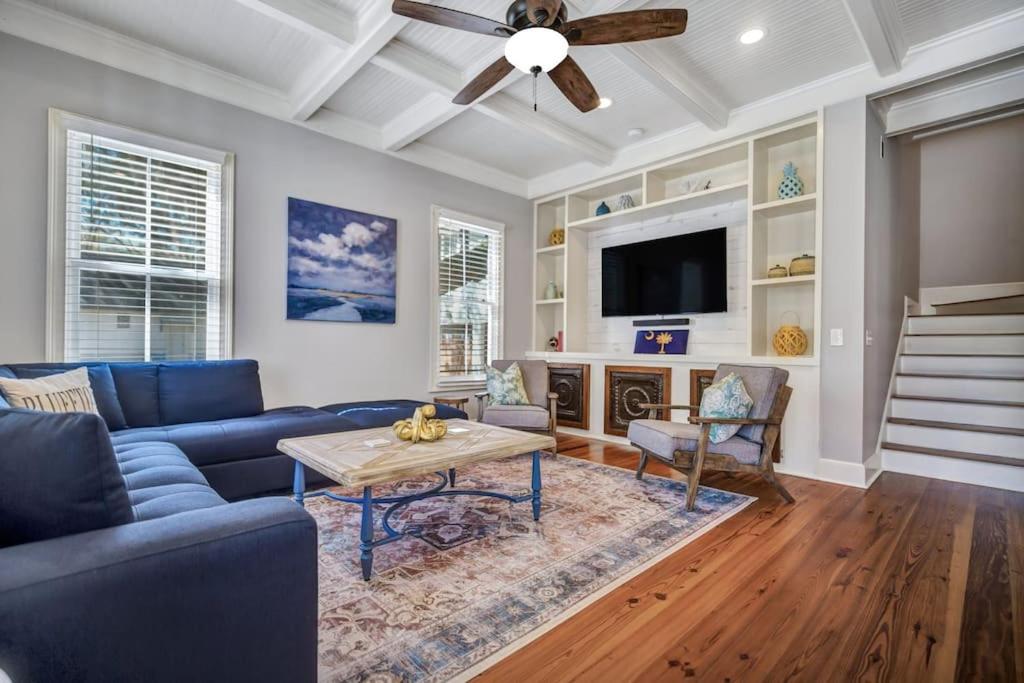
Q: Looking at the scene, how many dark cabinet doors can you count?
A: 3